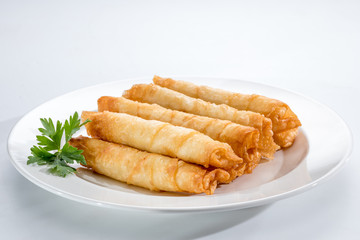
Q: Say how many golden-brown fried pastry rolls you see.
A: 5